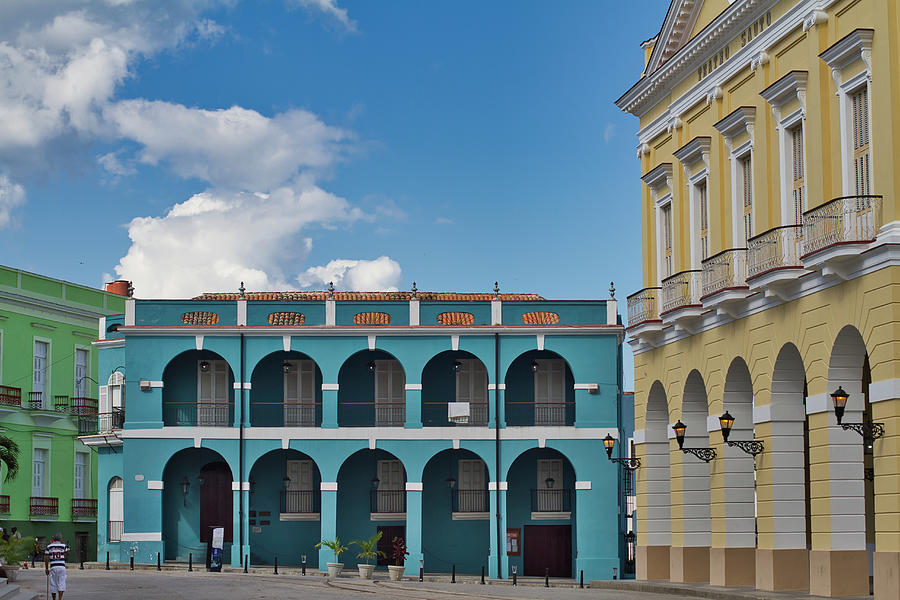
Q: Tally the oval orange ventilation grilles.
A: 5